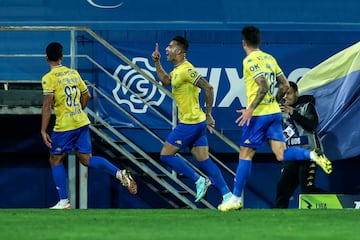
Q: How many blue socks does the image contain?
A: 6